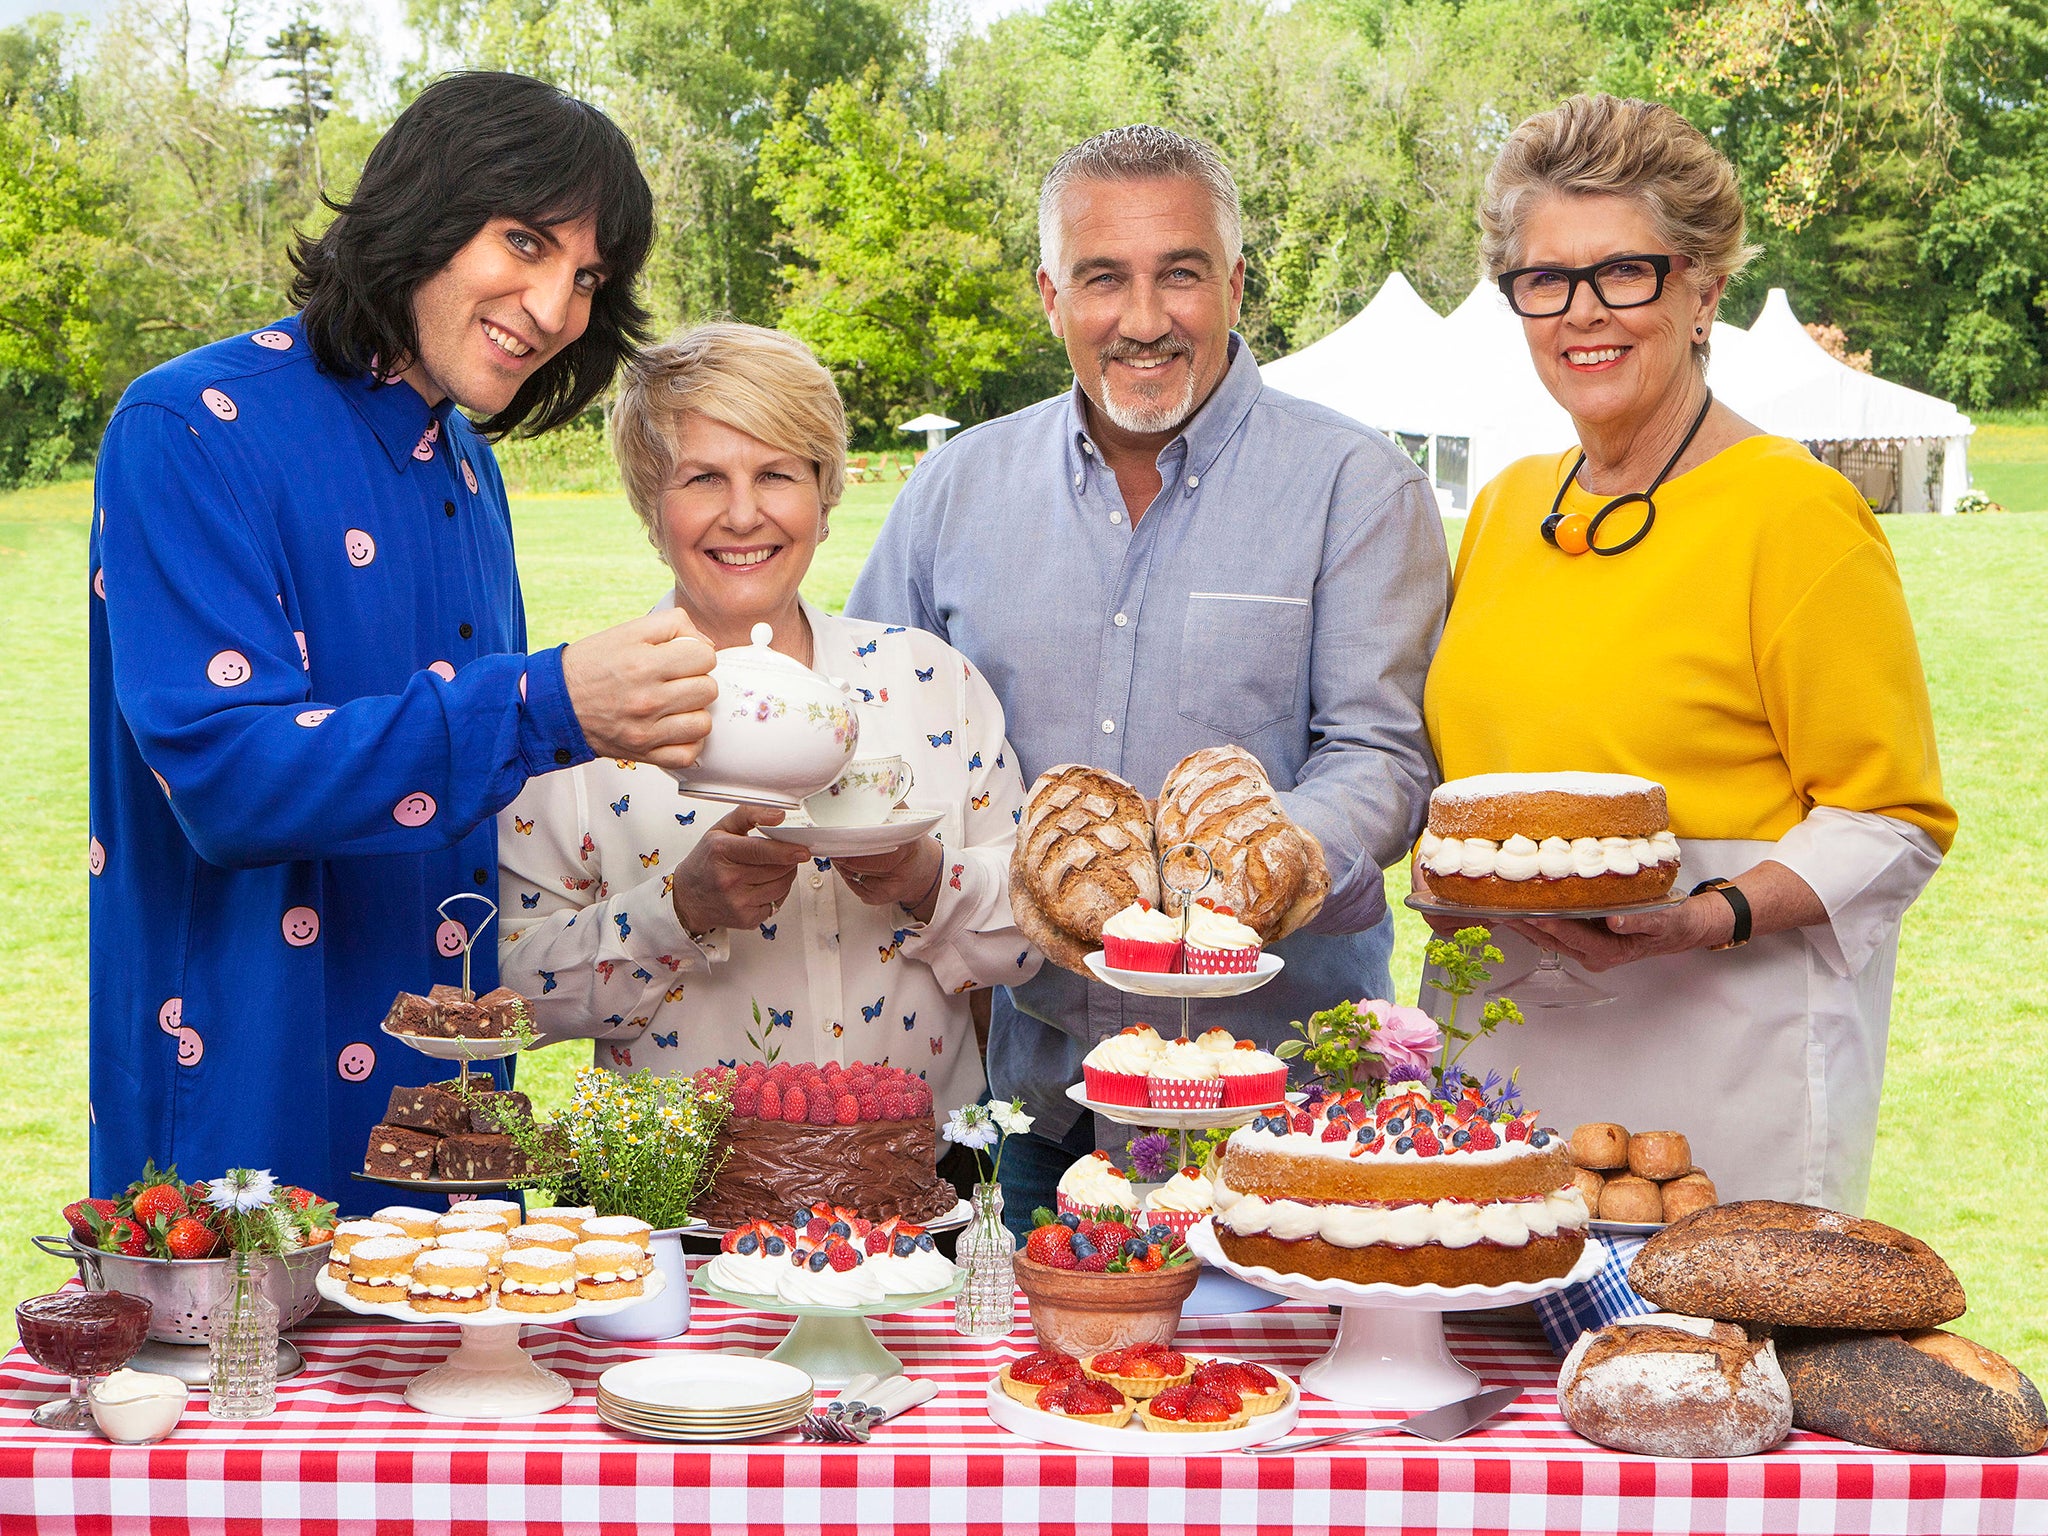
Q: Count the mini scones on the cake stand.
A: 12